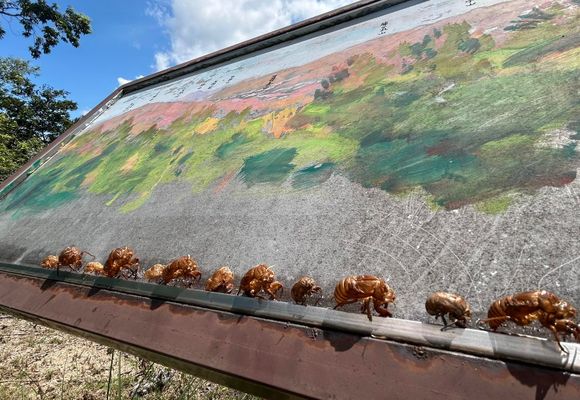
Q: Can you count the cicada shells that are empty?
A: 12